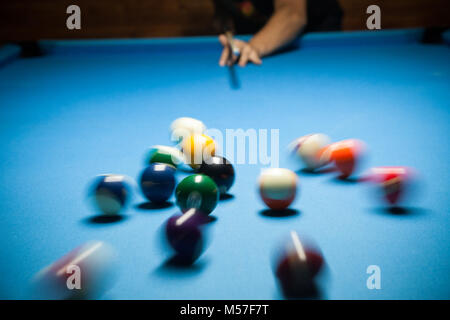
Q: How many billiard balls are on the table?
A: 14